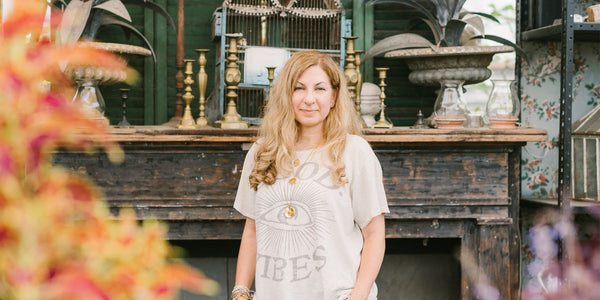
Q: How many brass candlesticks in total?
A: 7